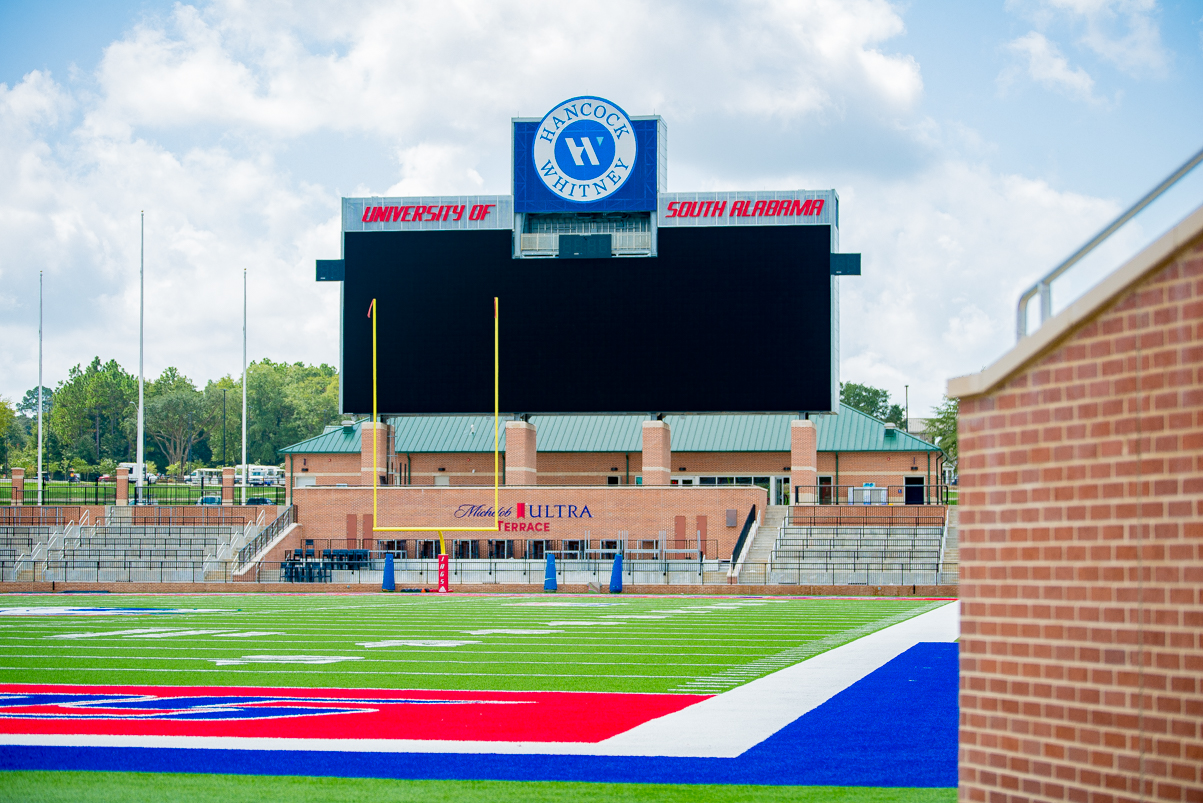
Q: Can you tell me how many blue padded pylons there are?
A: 3